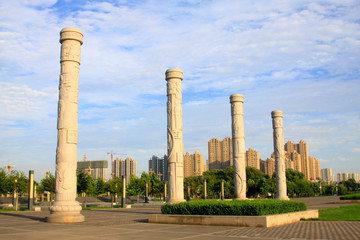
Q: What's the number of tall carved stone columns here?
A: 4